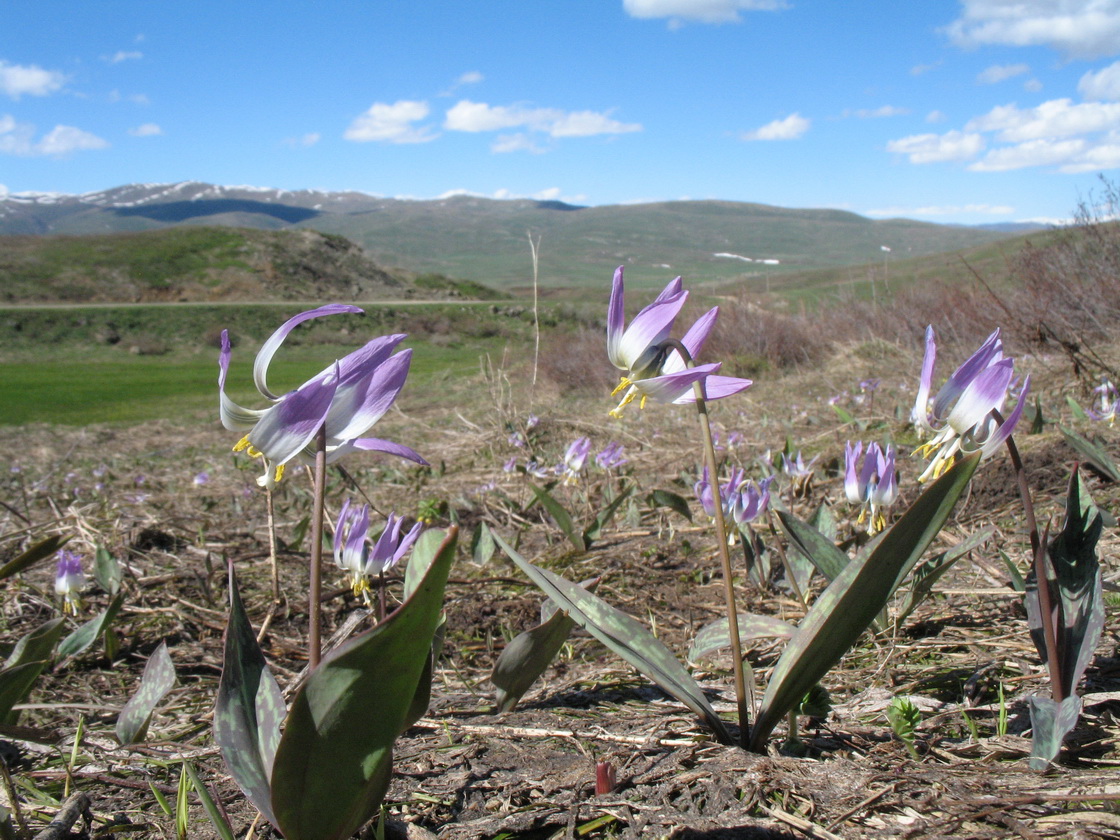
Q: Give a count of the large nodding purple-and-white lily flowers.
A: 3